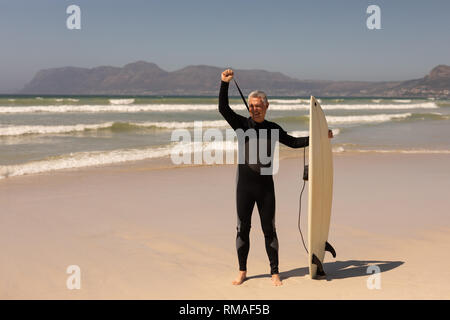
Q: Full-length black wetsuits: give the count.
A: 1